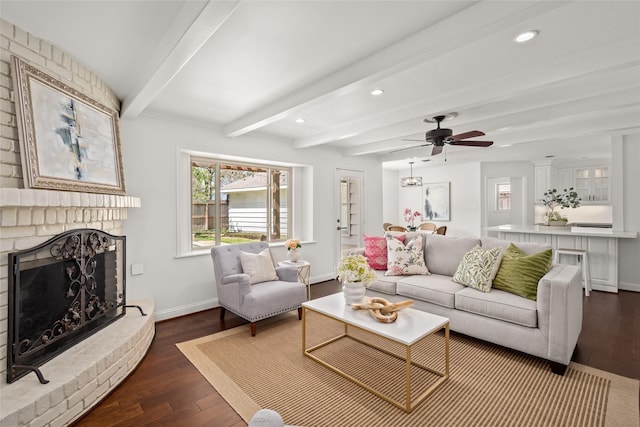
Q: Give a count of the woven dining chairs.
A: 4